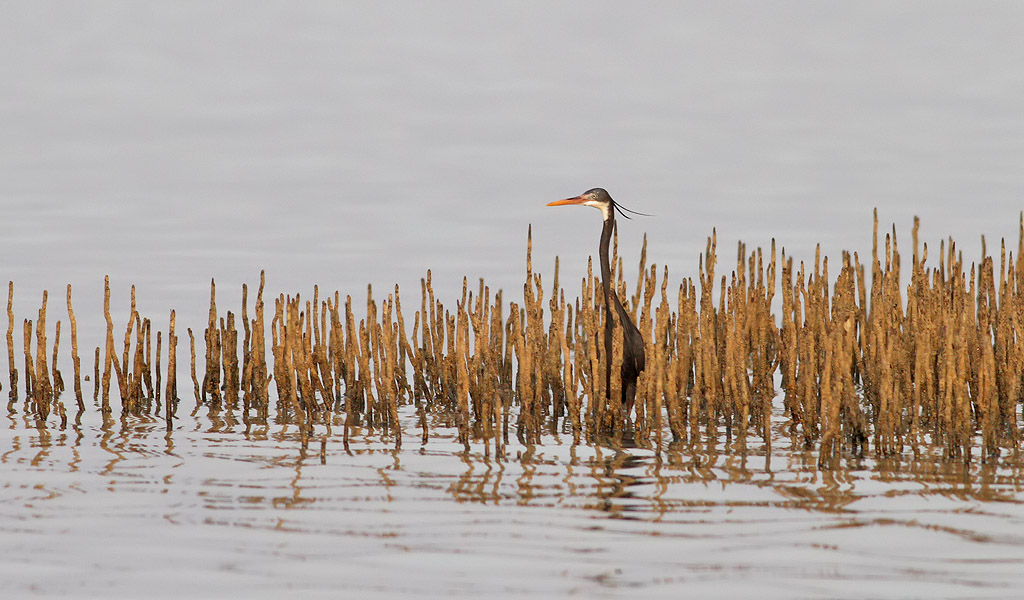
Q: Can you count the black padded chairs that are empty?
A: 0